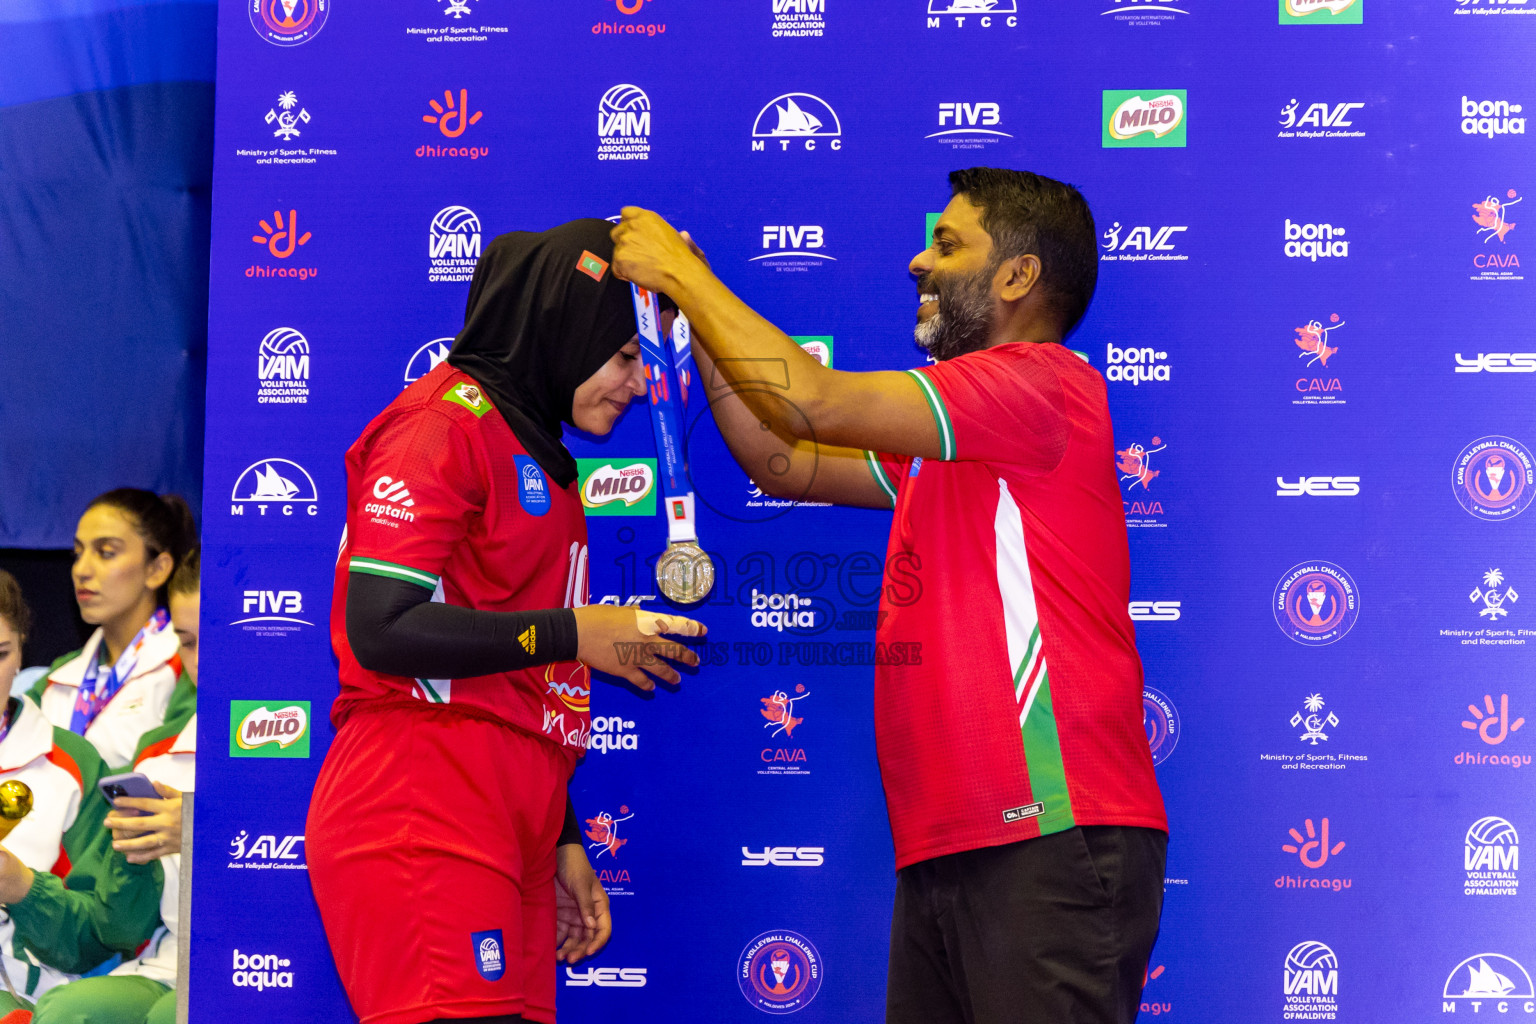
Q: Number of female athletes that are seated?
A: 3